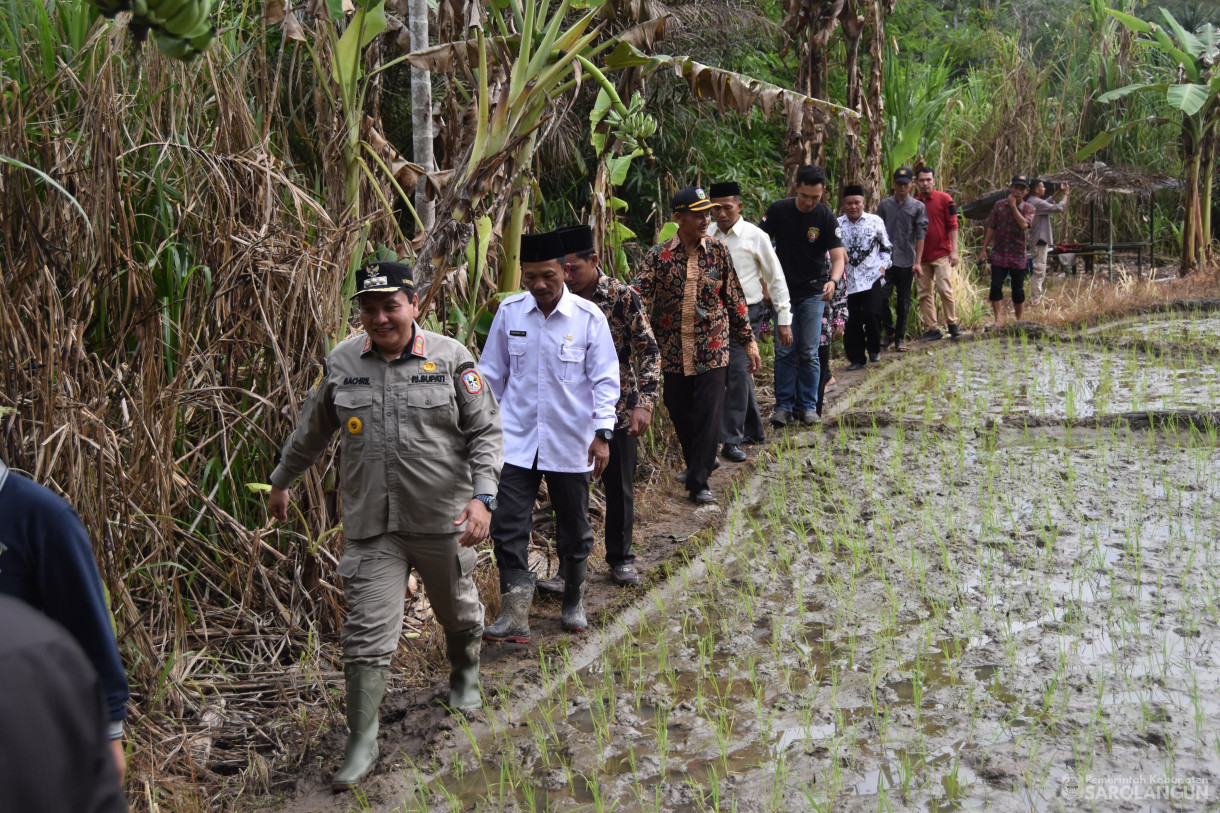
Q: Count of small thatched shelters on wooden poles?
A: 1